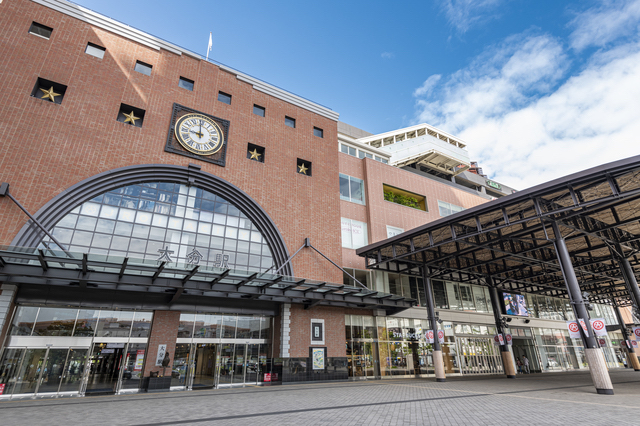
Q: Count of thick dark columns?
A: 5